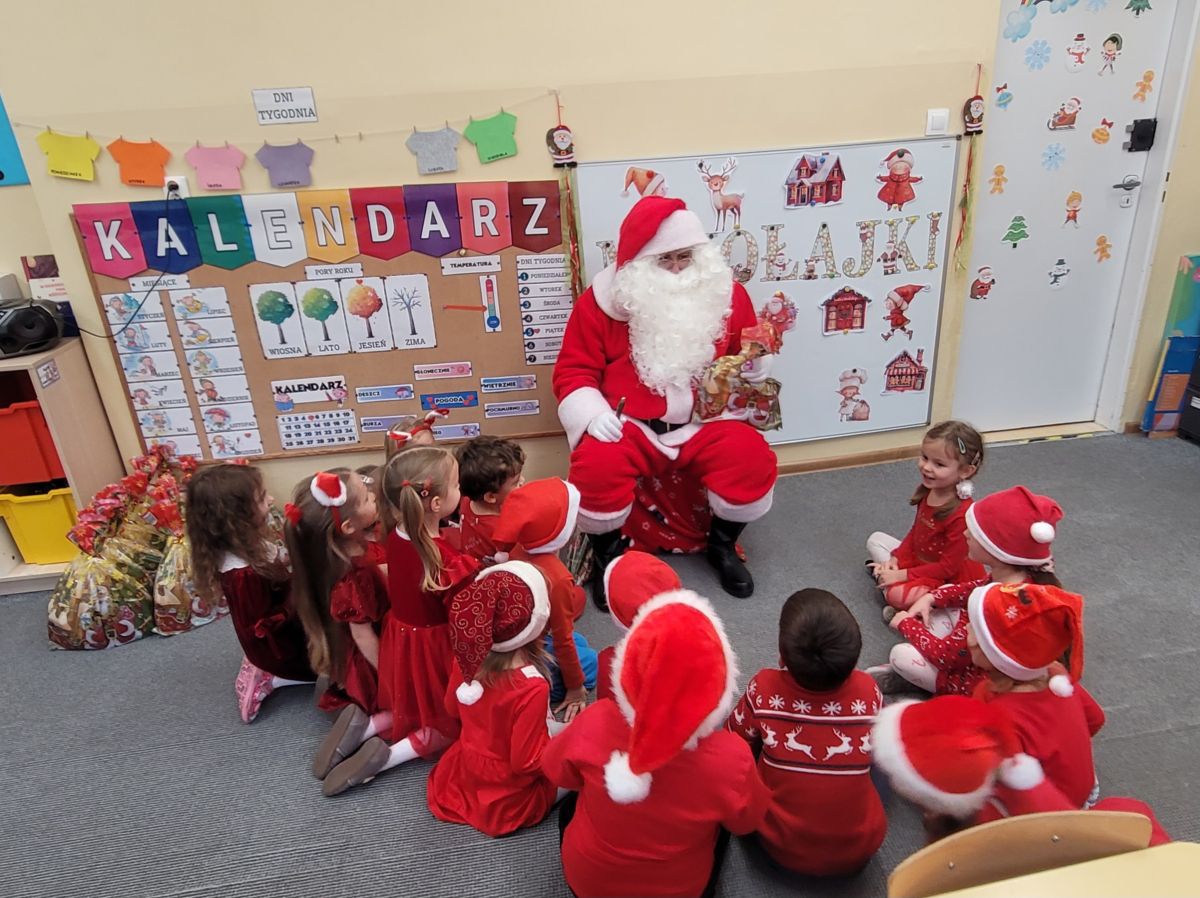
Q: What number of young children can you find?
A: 15